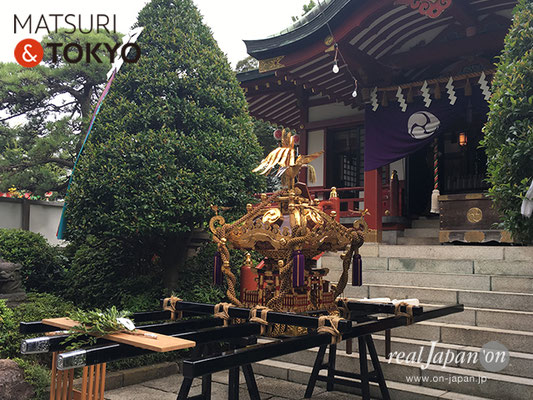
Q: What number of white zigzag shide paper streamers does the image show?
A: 5